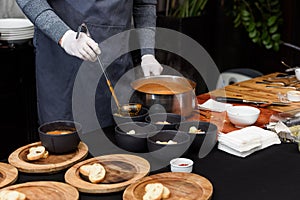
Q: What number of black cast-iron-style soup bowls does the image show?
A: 6